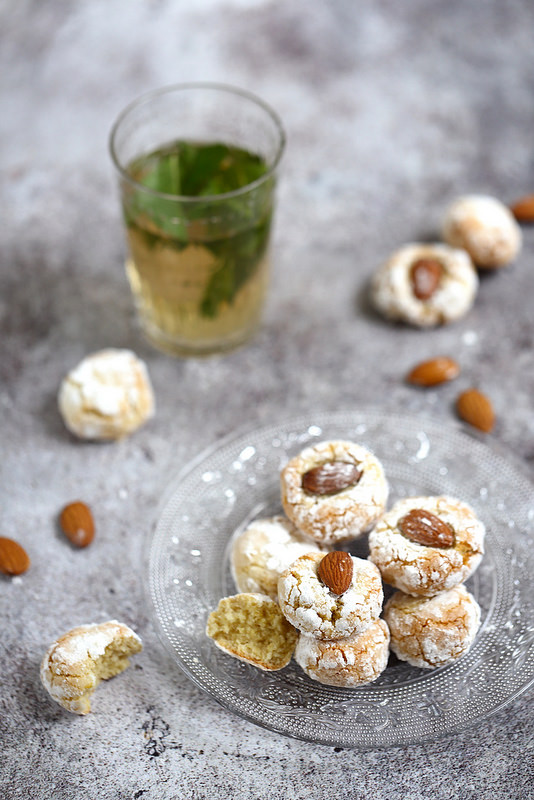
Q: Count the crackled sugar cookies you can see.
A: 11